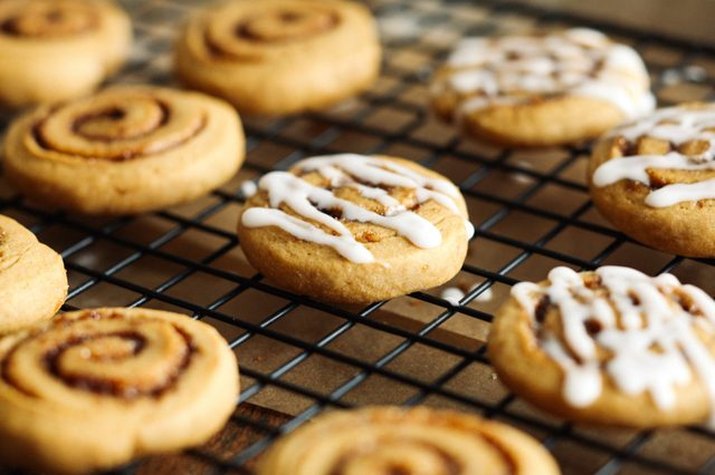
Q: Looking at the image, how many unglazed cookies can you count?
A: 6